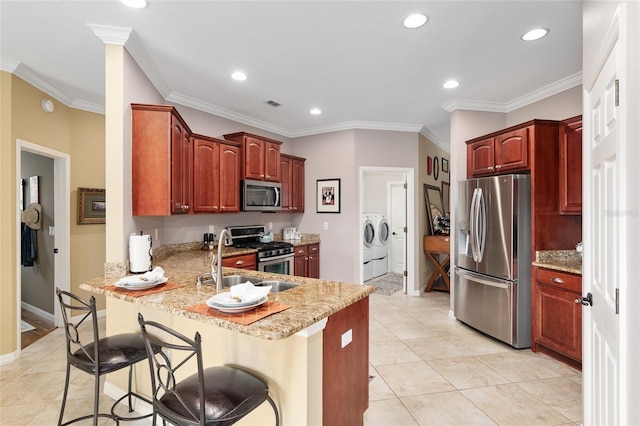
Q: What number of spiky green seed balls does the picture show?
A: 0